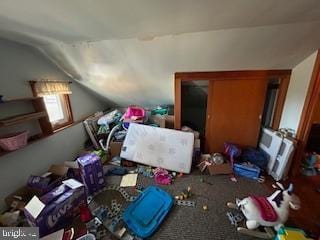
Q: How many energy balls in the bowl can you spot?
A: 0